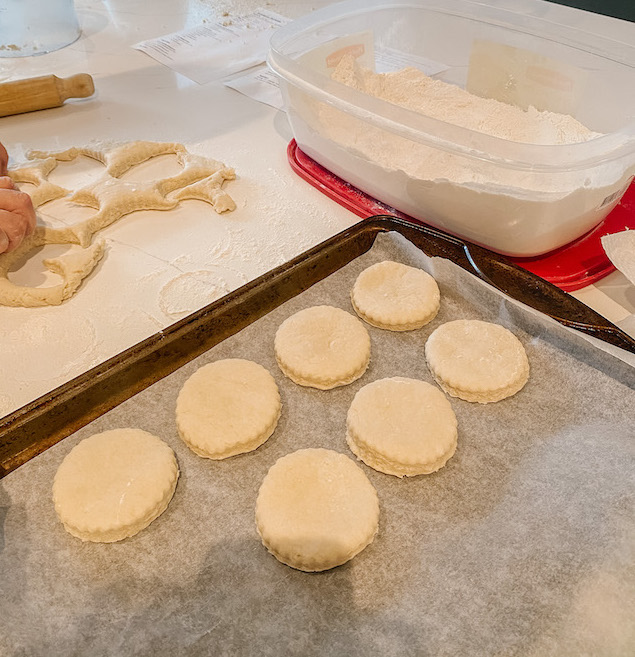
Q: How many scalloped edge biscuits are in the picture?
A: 7